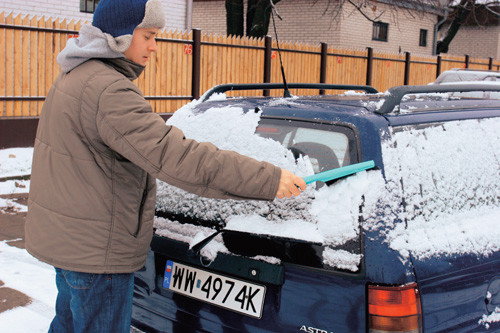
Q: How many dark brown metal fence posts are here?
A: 8